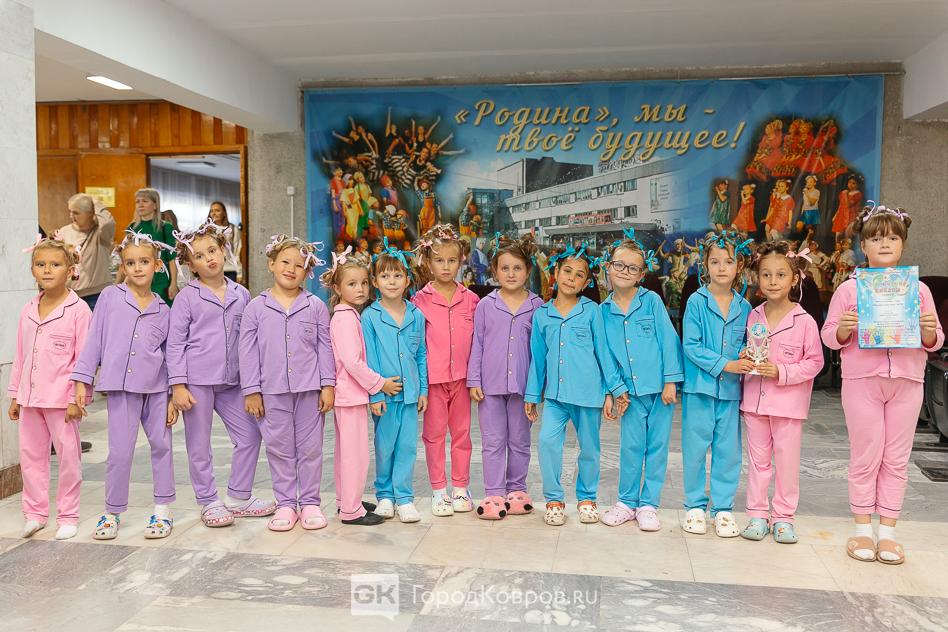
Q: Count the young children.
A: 13